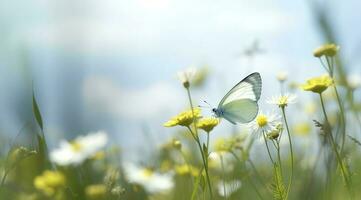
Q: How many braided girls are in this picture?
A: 0